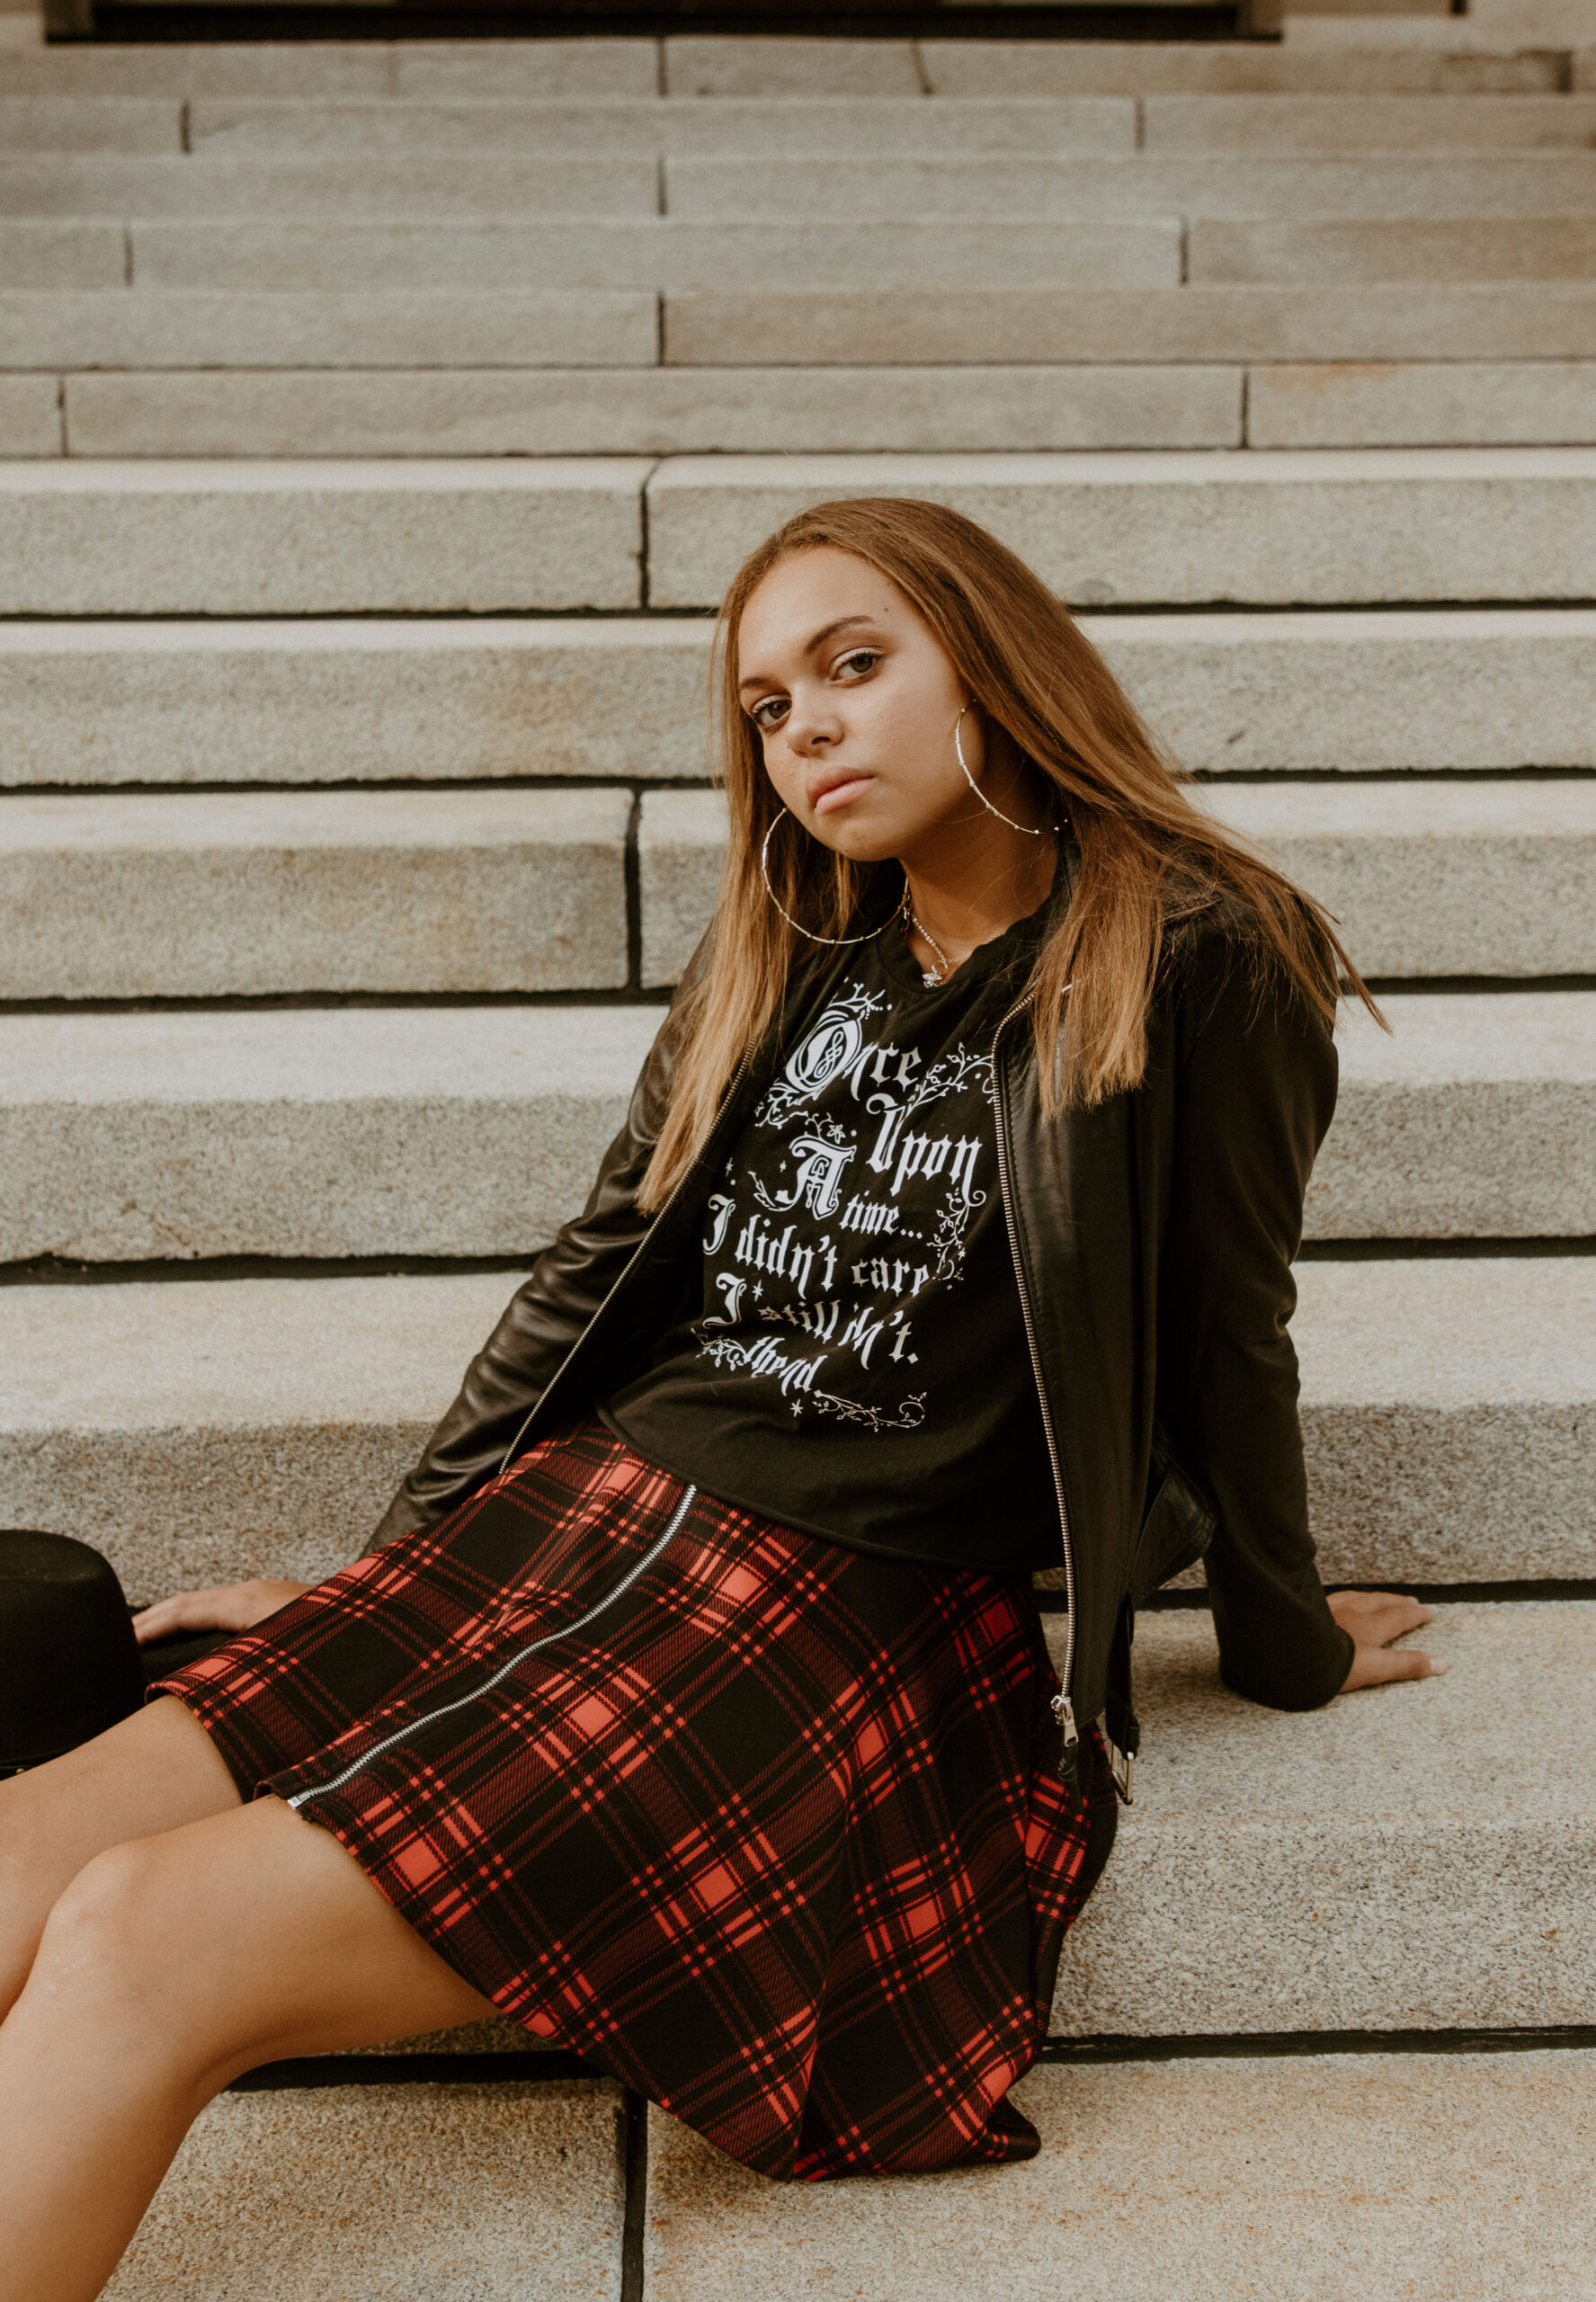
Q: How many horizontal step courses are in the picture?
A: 13